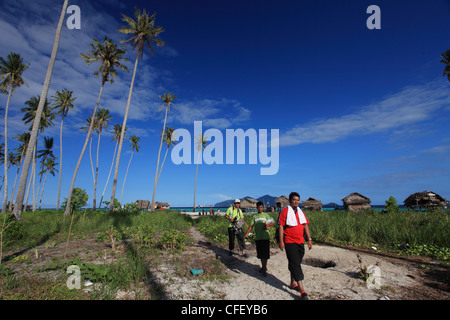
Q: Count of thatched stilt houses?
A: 7